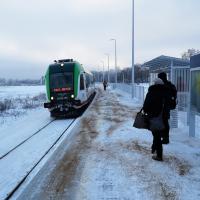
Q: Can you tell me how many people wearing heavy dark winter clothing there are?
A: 2